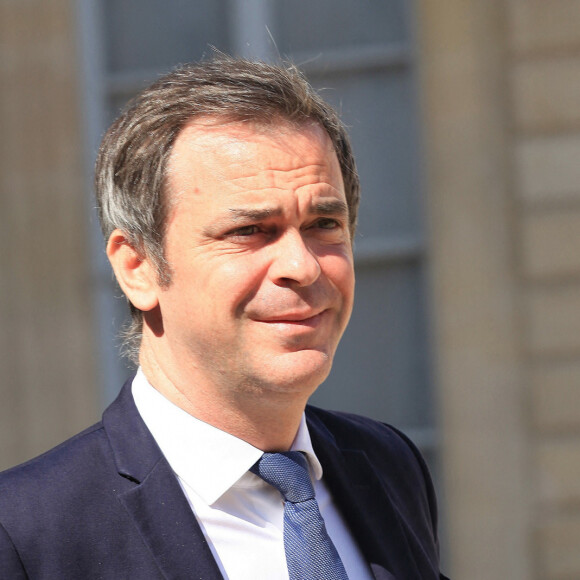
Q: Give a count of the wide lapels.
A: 2